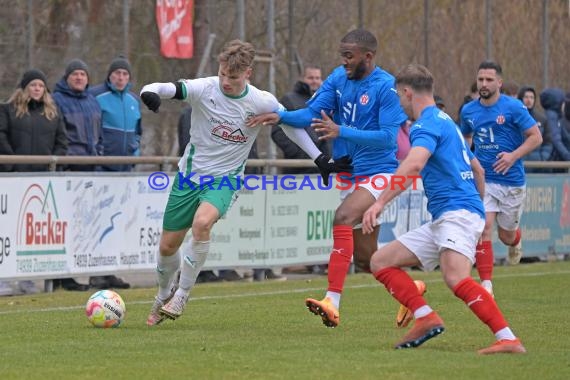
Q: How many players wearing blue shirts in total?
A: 3